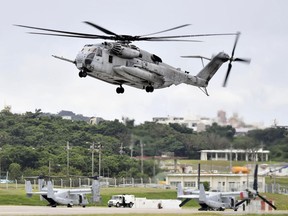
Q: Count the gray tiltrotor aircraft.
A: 2